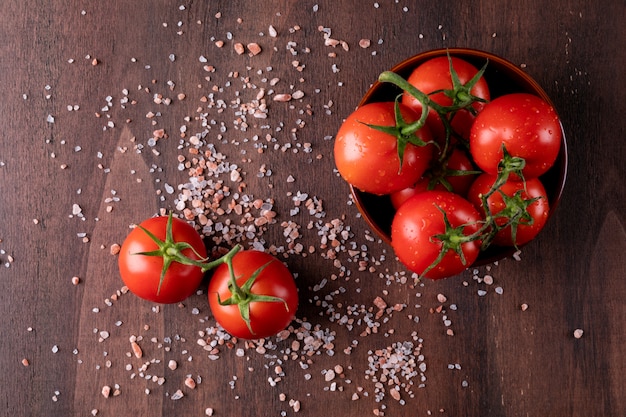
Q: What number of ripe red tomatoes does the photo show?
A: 8